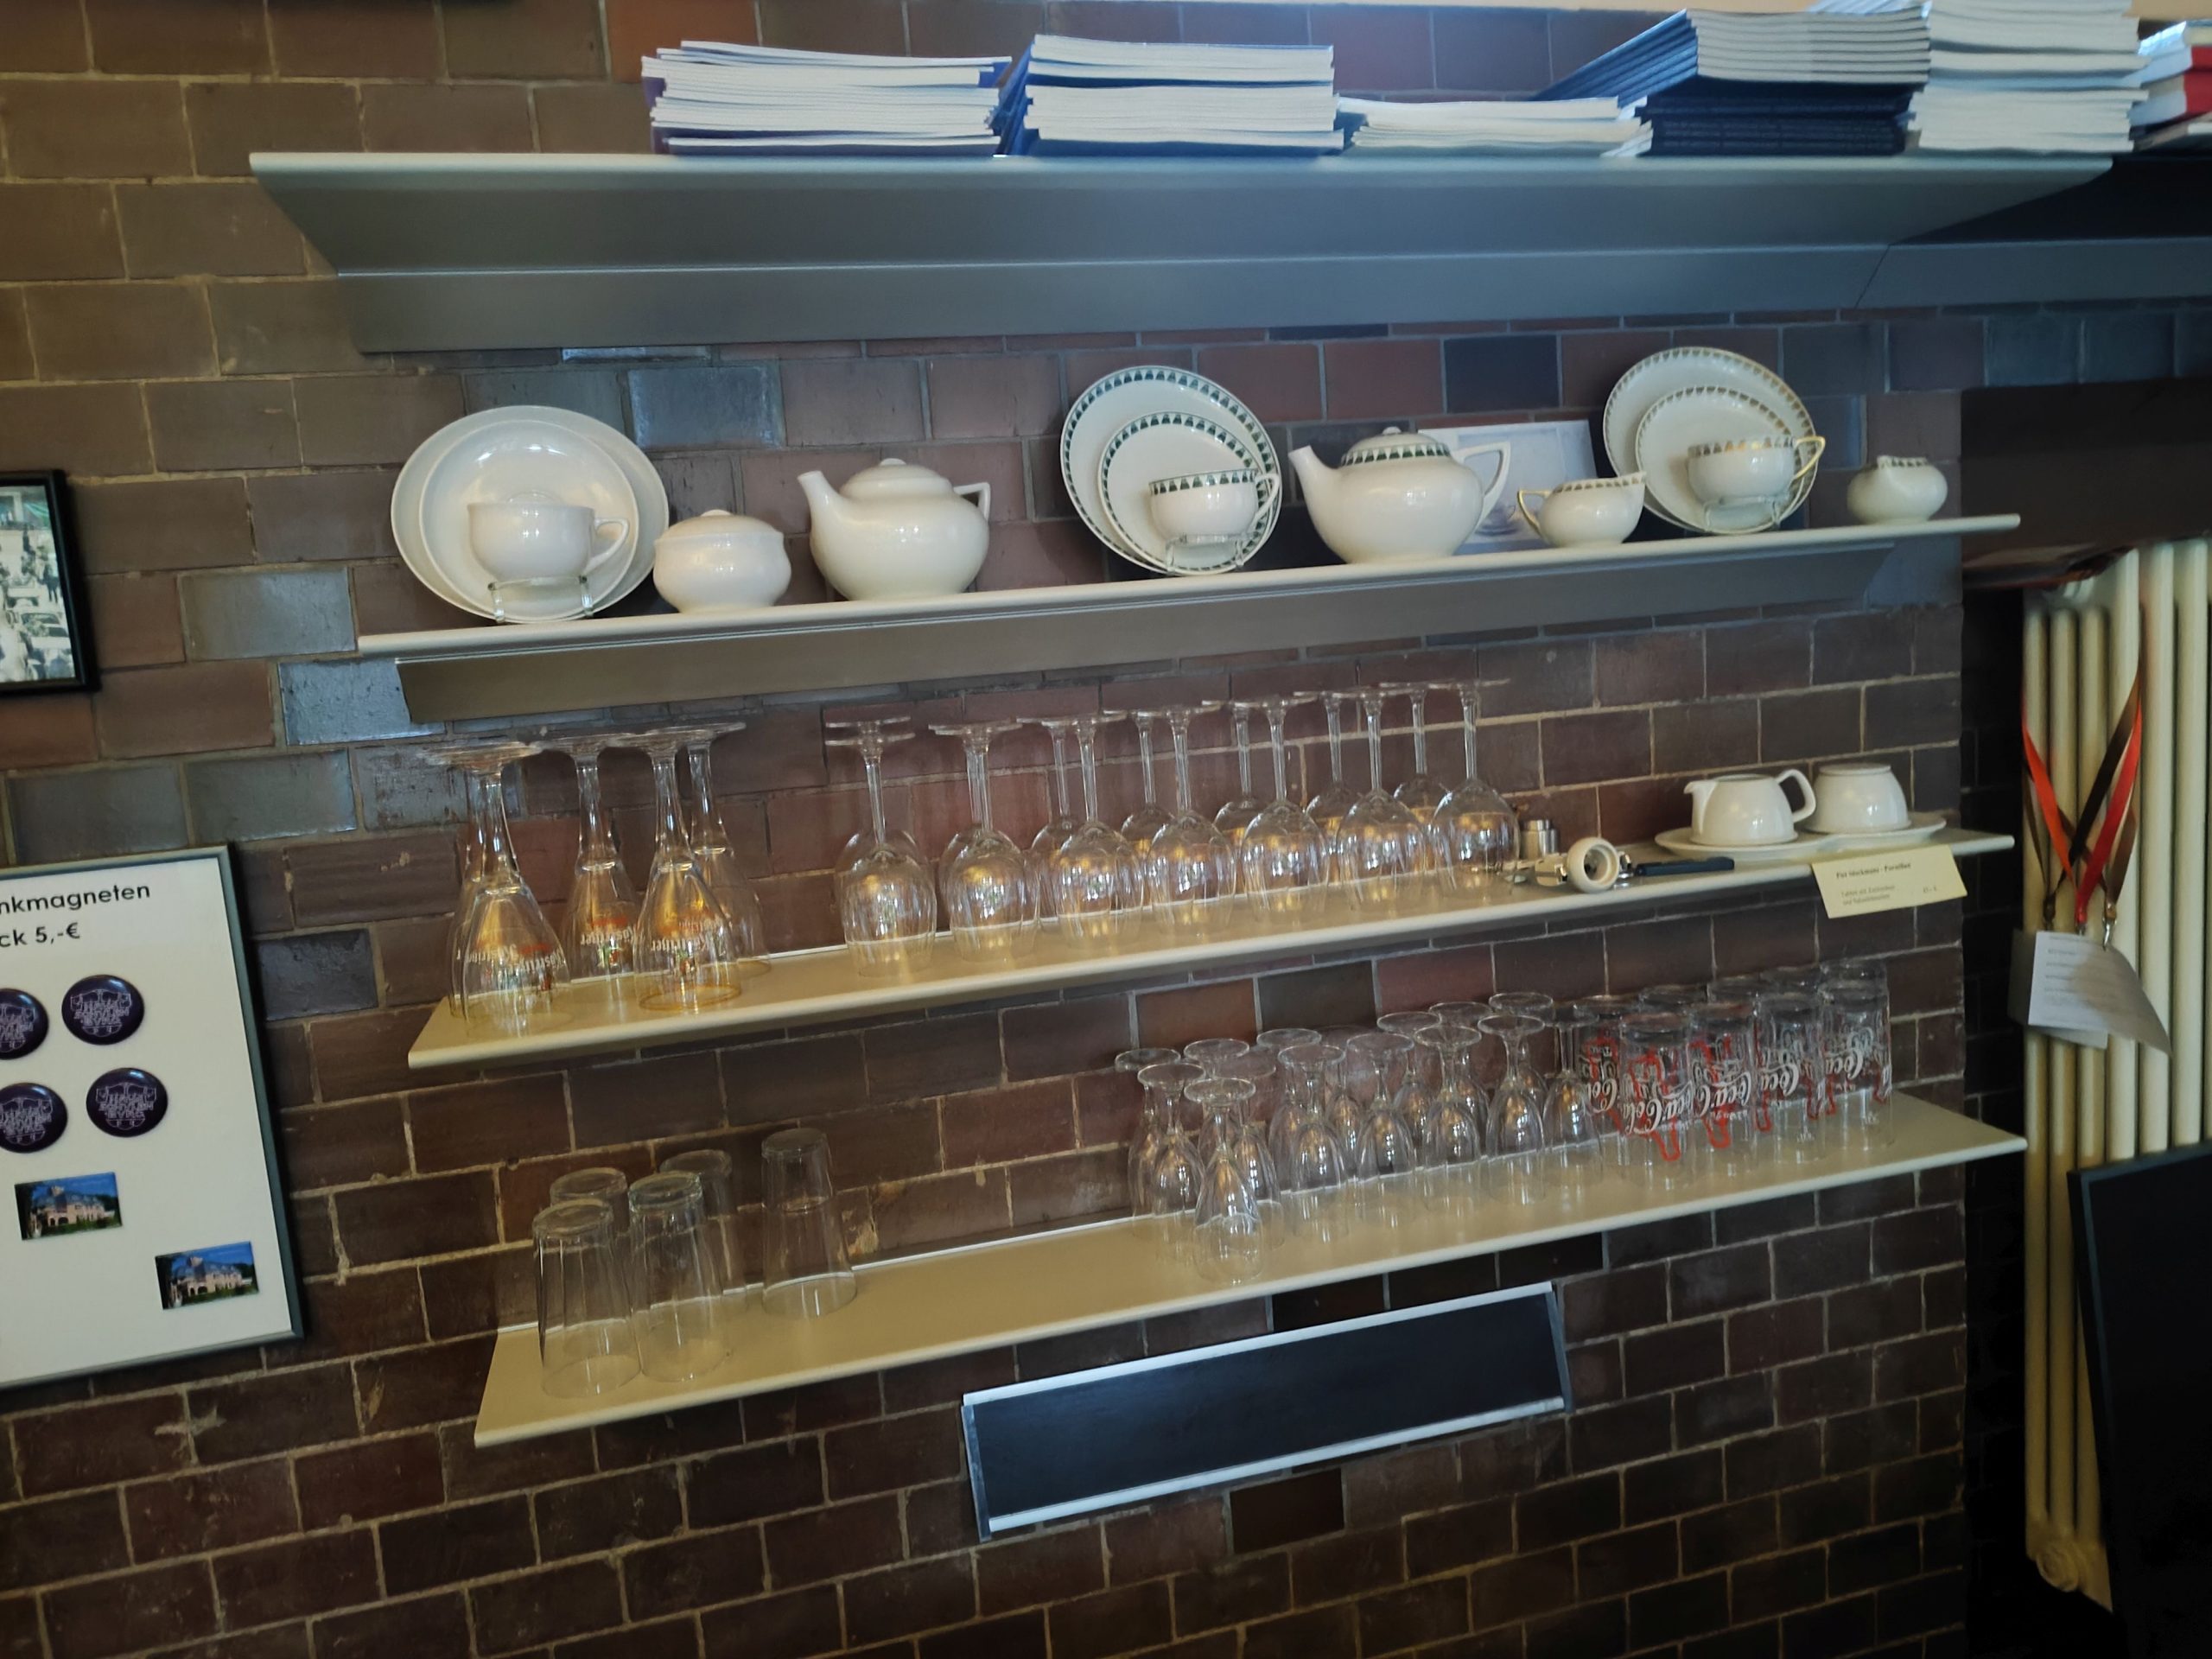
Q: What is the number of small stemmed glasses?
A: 15